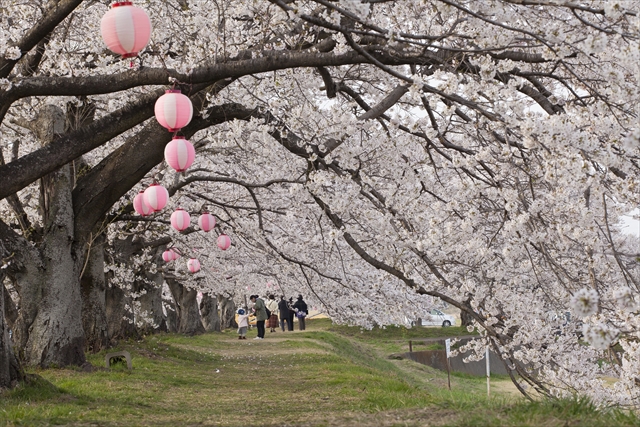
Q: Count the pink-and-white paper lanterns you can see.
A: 11